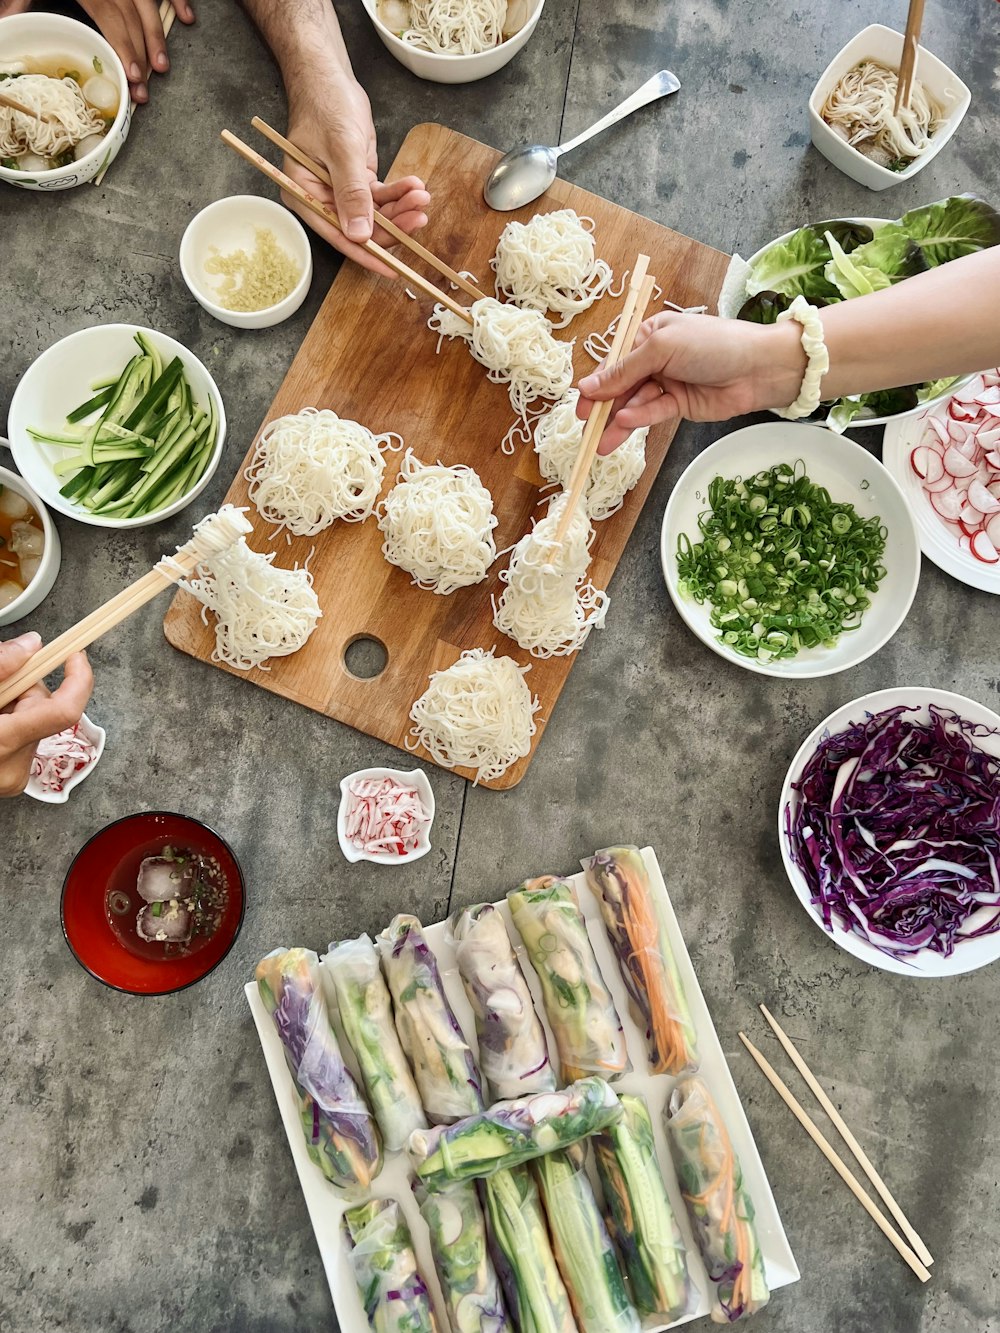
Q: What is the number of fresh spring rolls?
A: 13